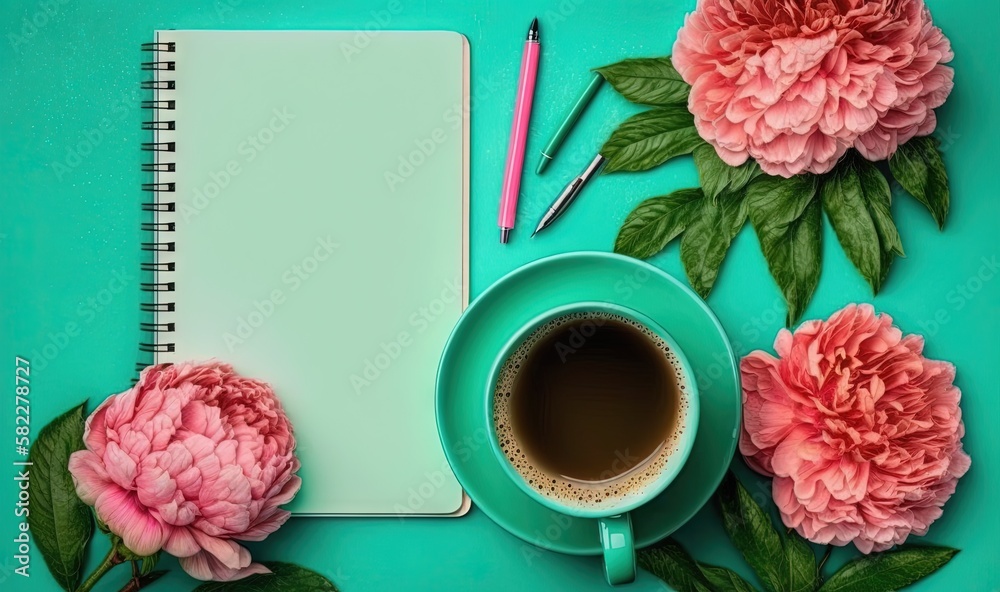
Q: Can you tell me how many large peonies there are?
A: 3